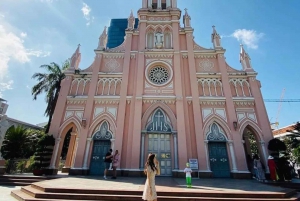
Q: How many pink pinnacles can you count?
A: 6